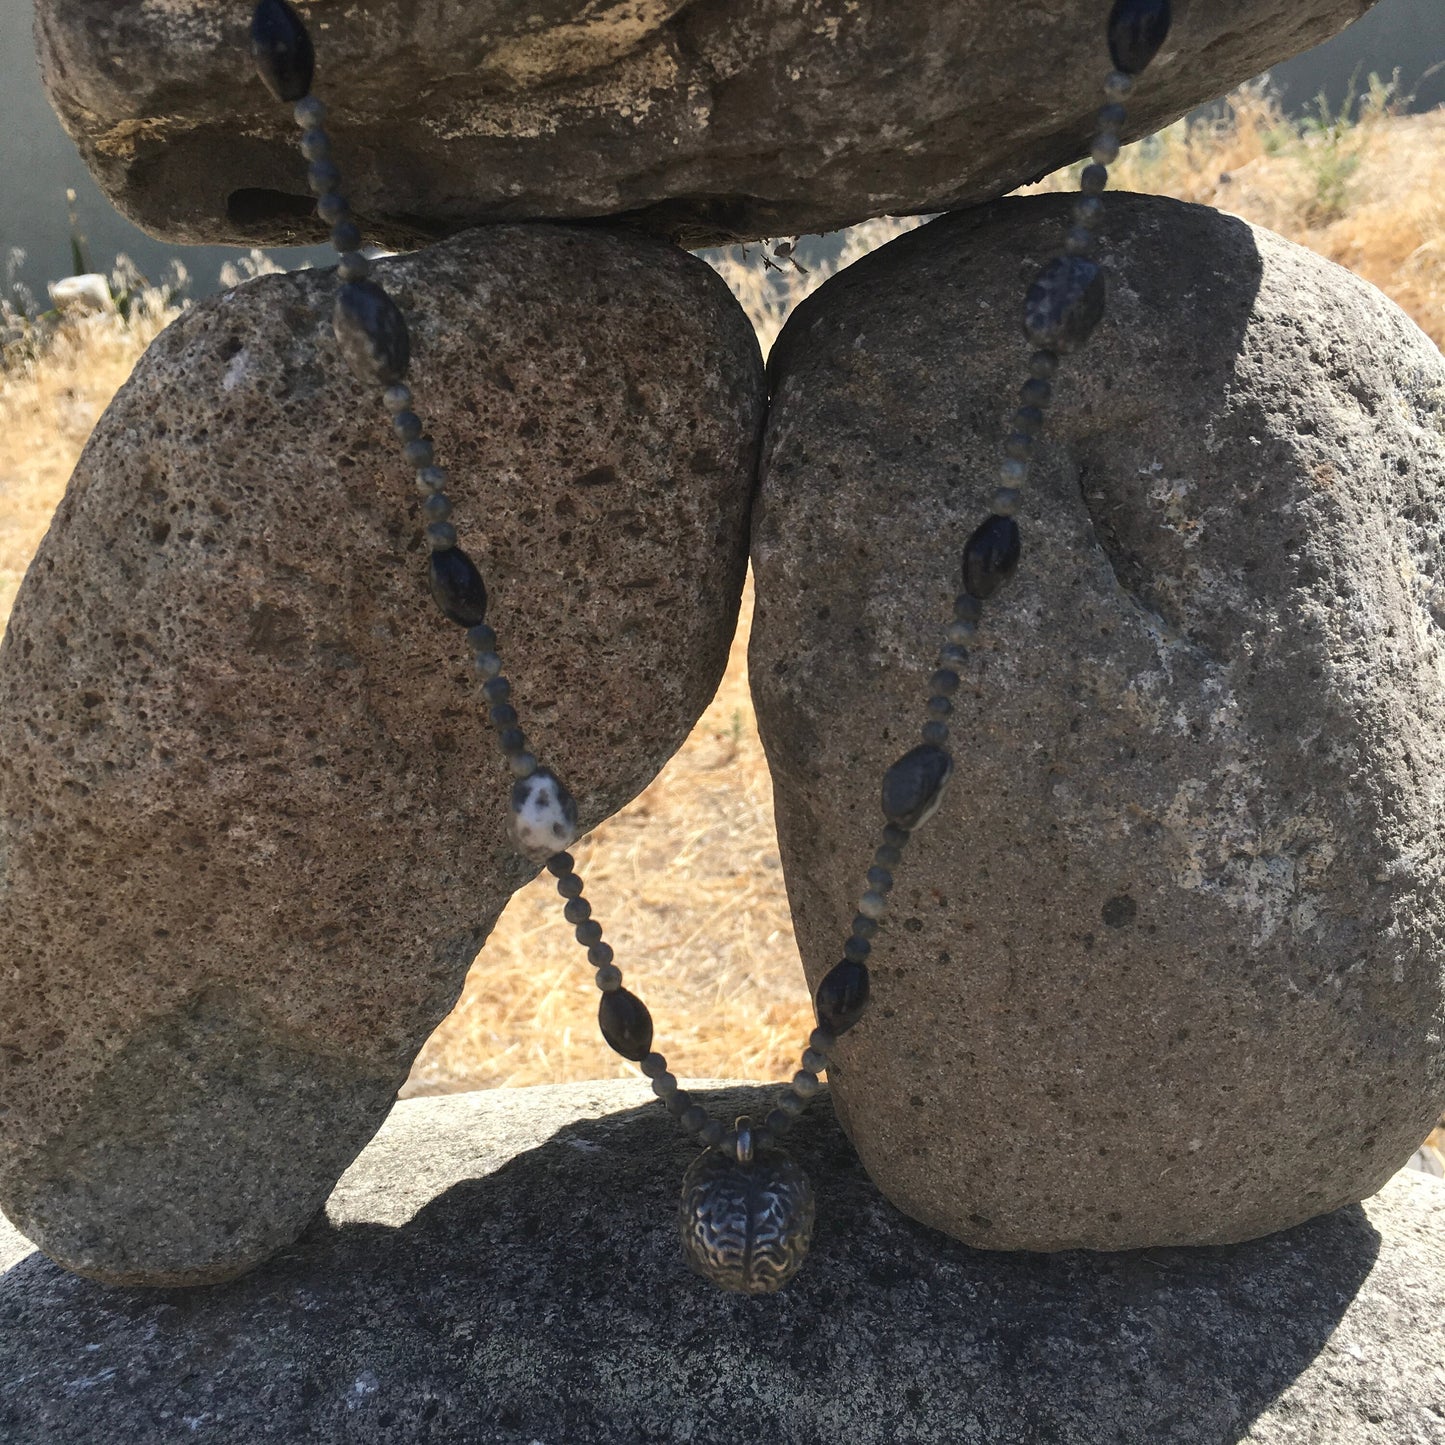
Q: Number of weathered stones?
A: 4